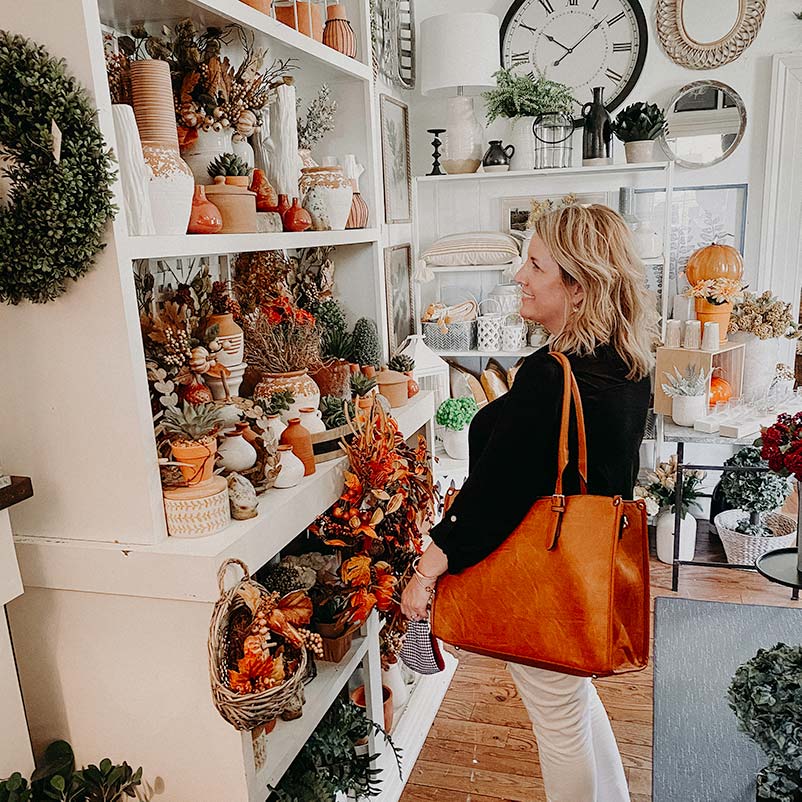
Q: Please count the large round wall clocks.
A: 1